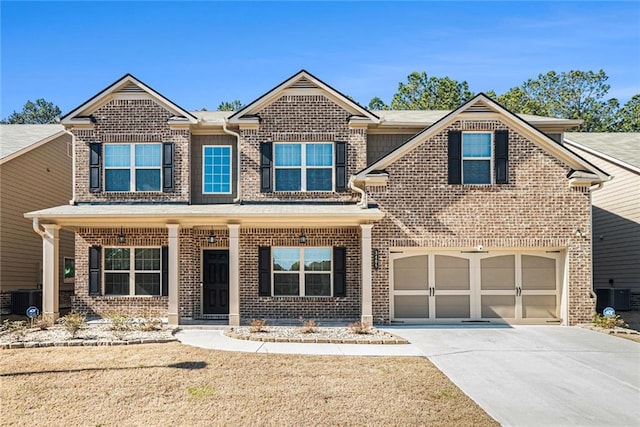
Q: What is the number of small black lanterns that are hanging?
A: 3